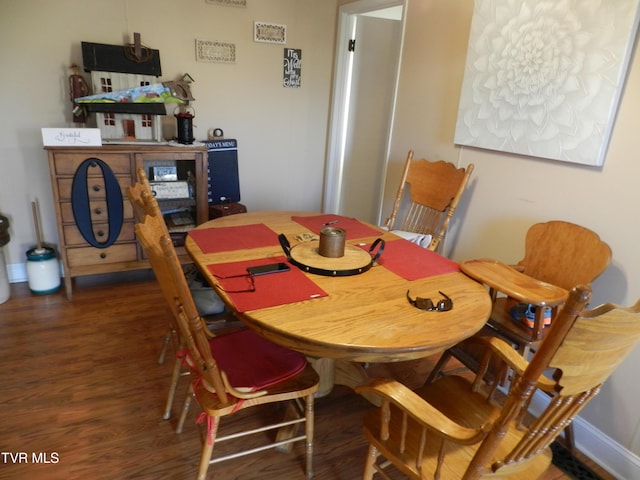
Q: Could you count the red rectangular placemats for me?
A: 4